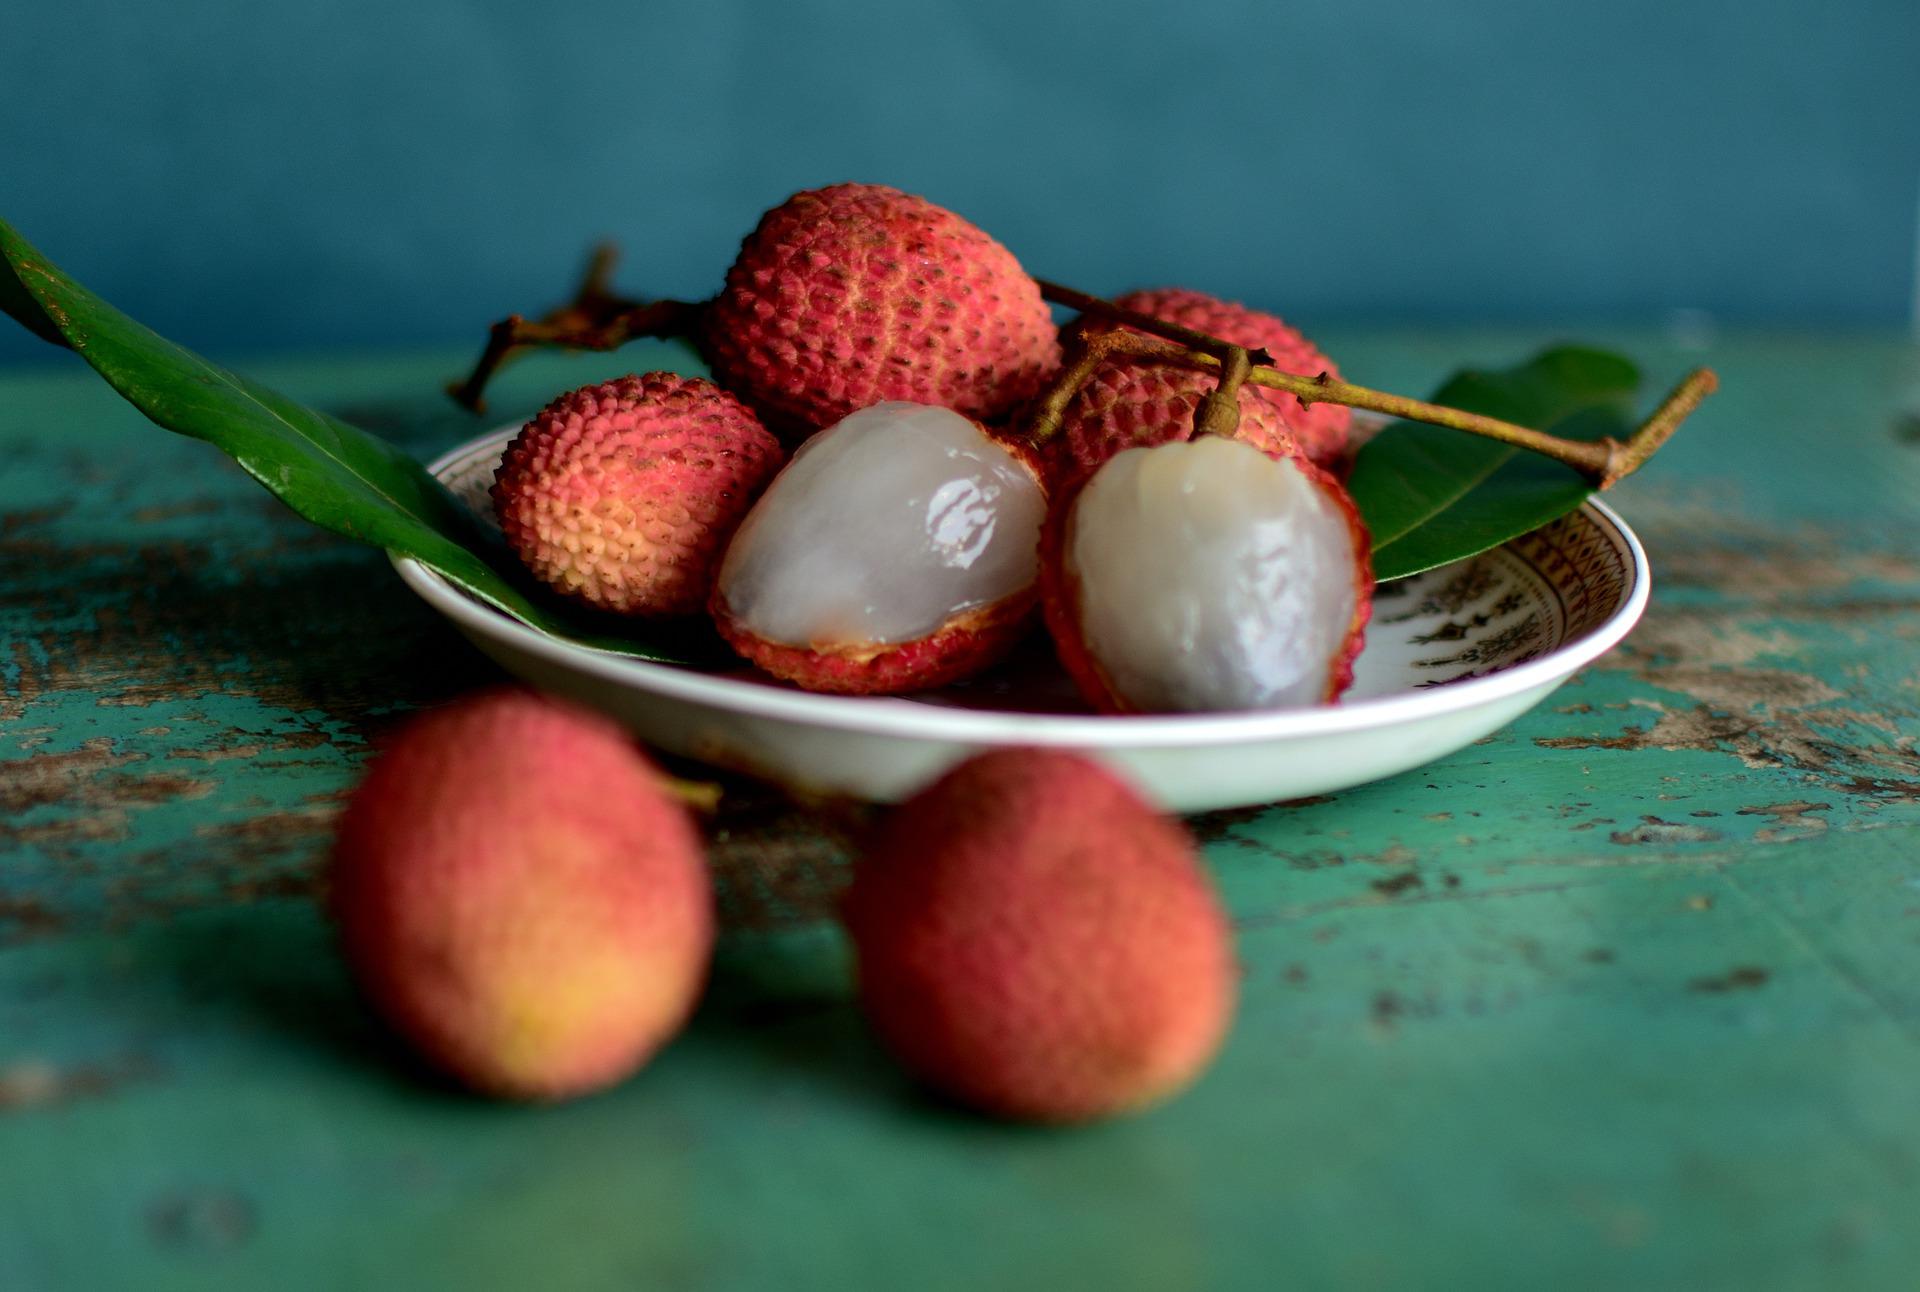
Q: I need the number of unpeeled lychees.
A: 5